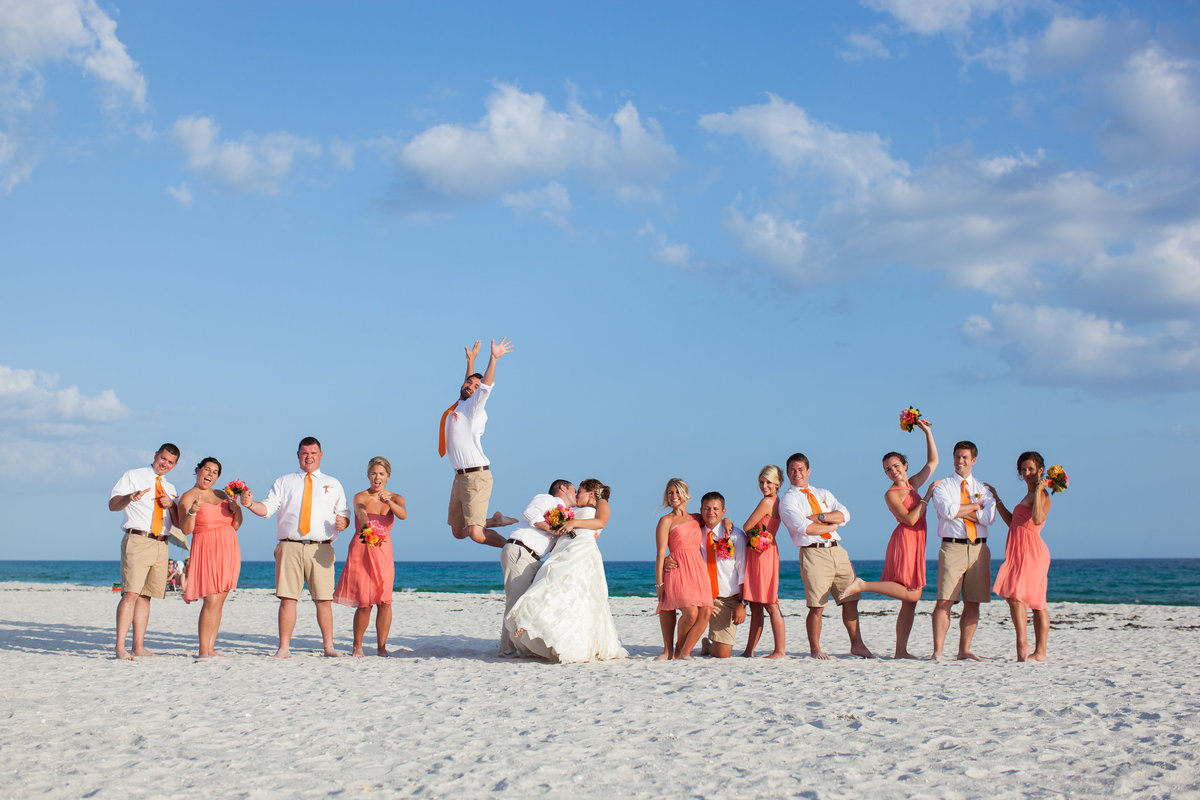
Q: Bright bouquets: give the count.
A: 7